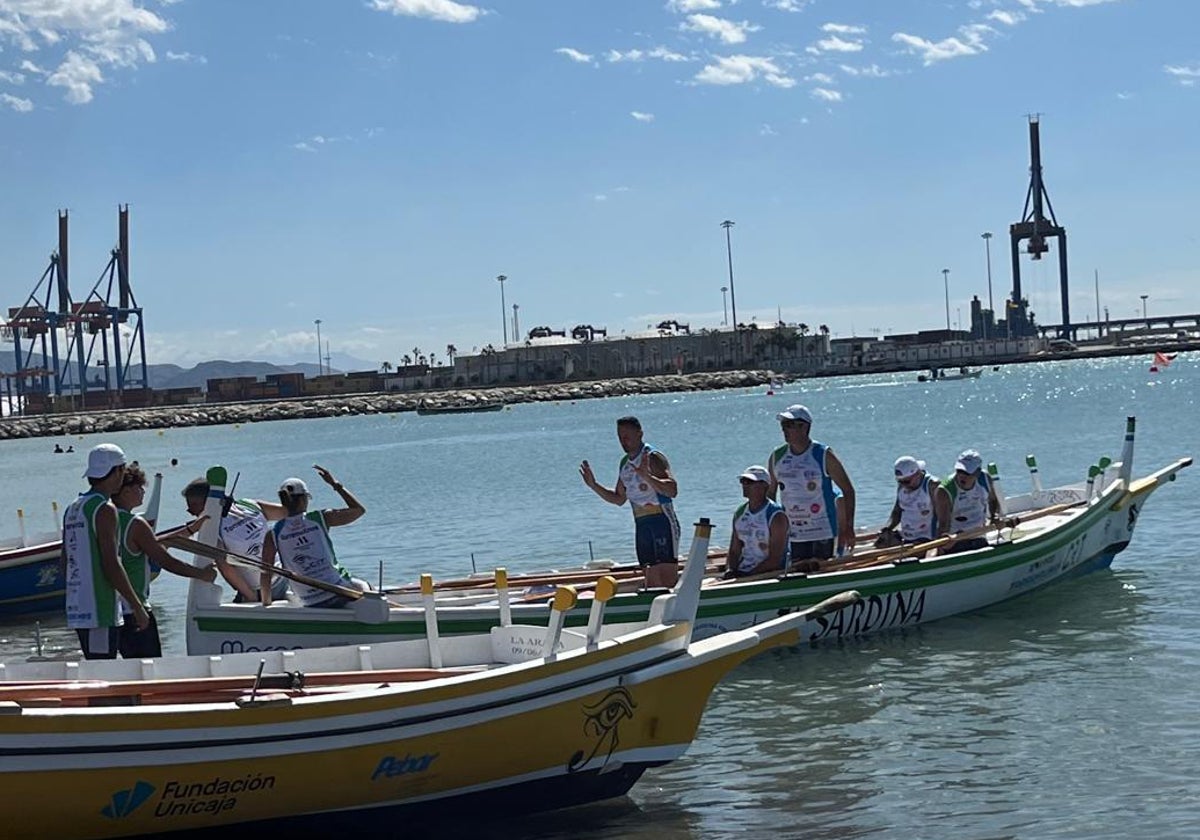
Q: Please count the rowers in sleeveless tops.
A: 9